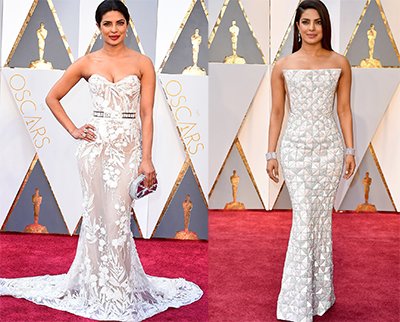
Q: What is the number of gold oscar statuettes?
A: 8